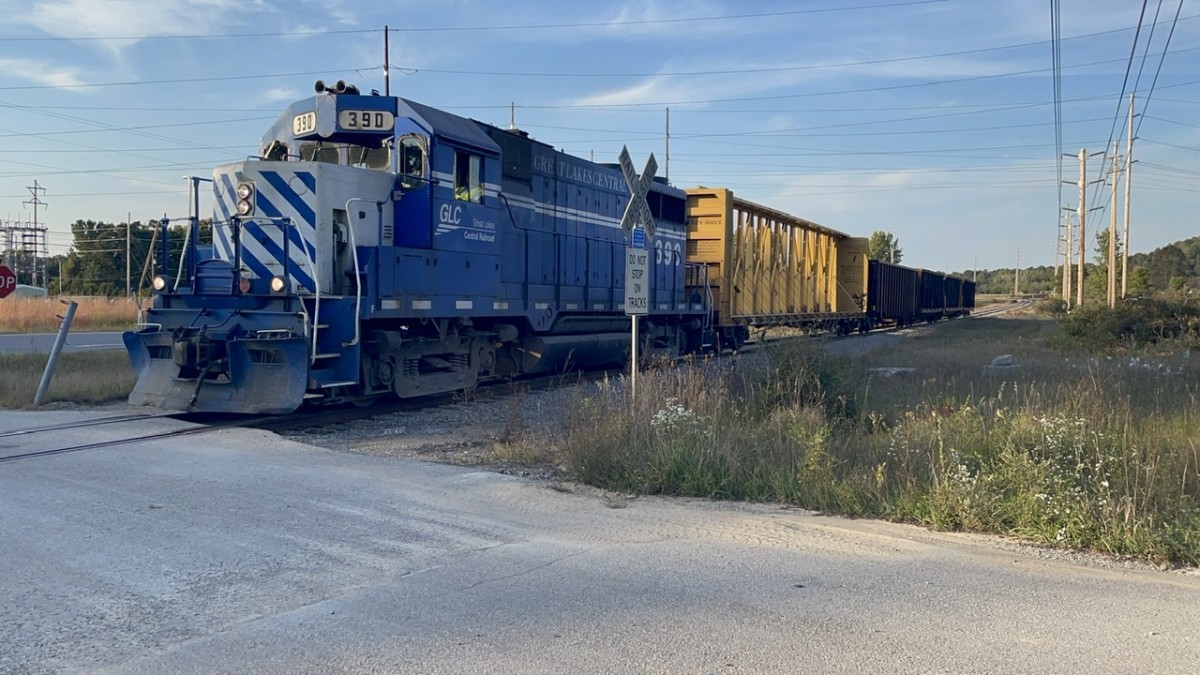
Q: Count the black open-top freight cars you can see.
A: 4